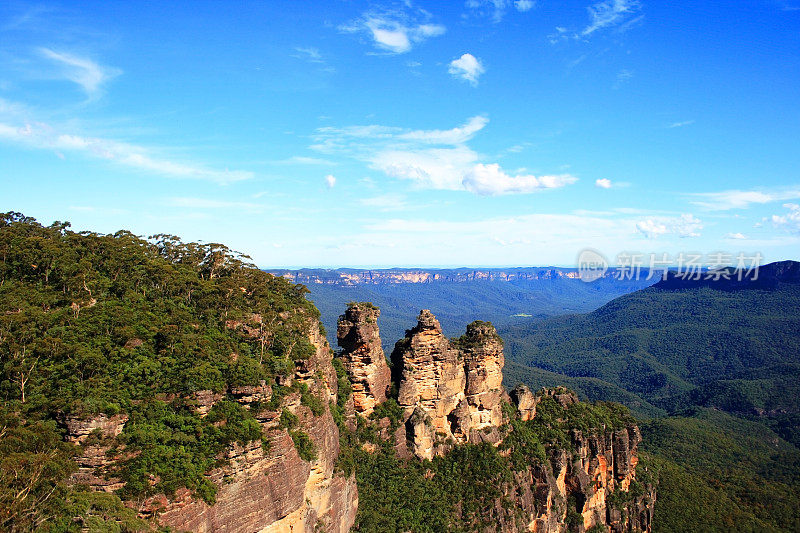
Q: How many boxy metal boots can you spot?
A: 0